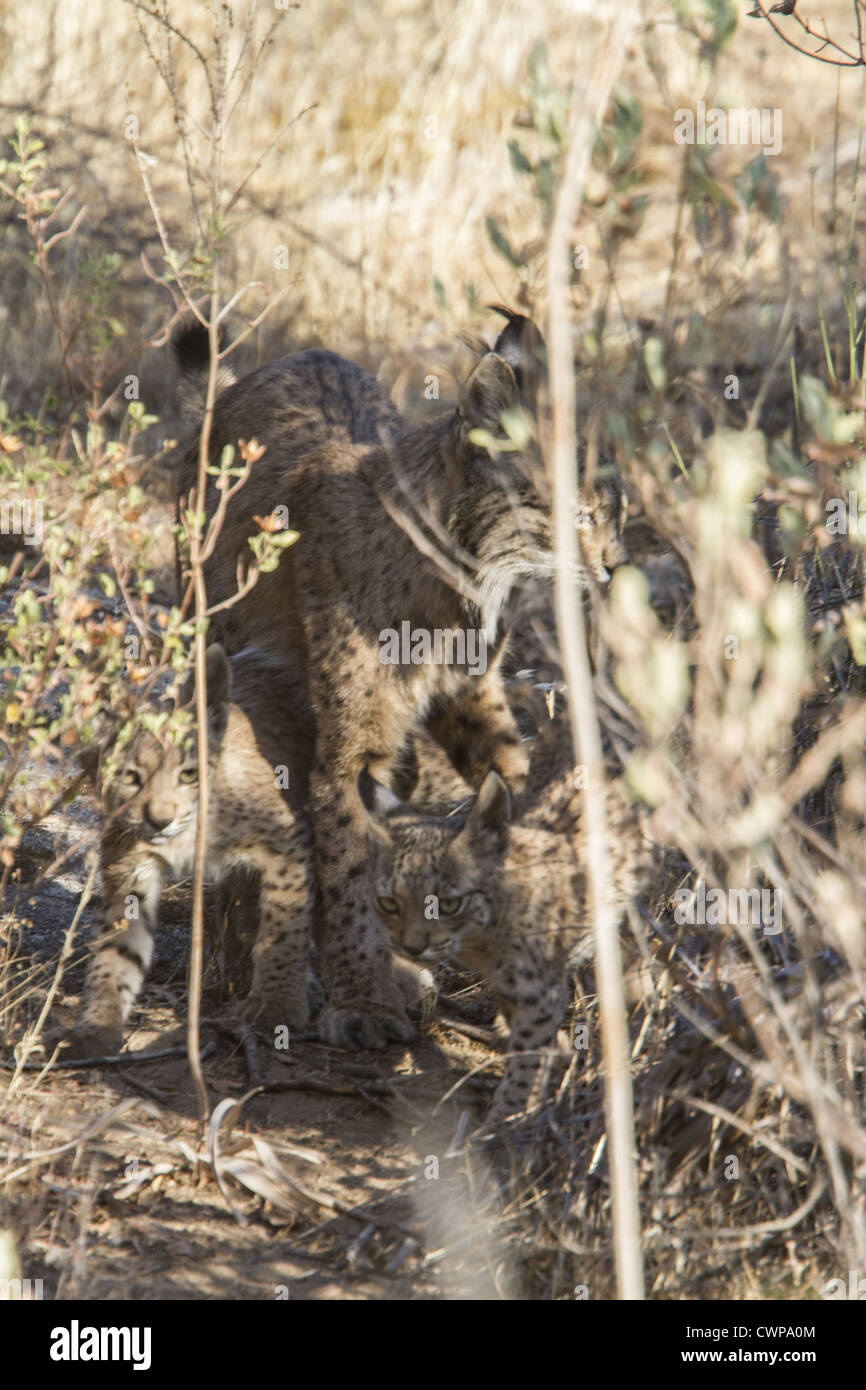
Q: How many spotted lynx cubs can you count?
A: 2